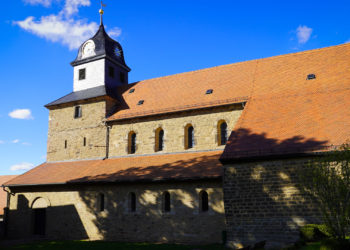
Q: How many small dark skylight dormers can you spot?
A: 4